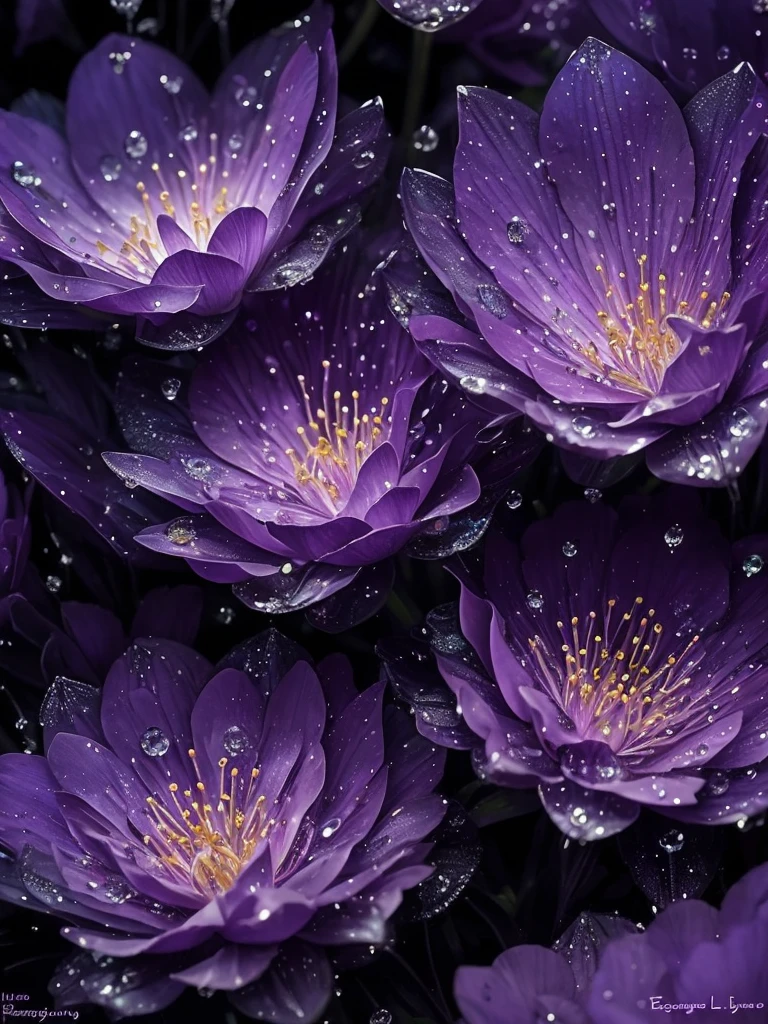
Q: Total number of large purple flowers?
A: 5